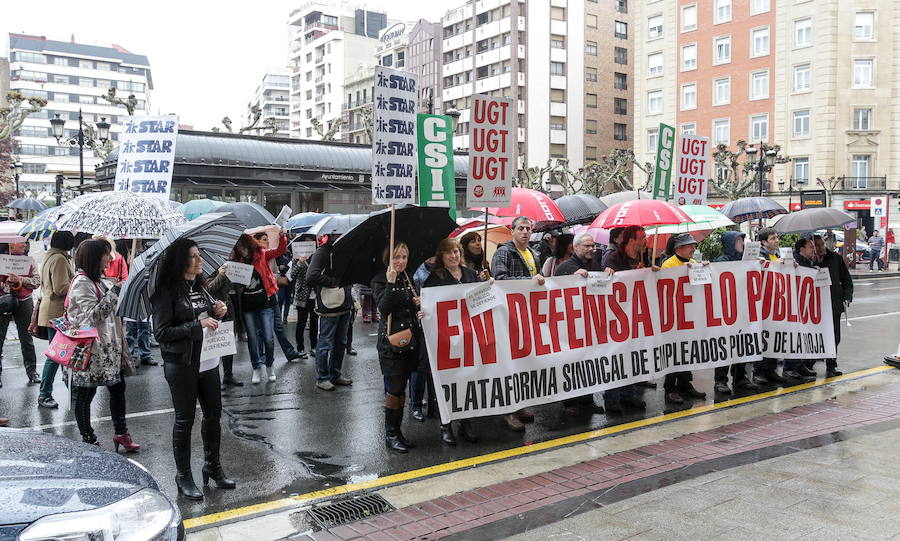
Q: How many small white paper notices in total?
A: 11